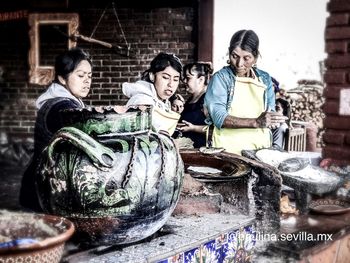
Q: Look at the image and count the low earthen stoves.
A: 1